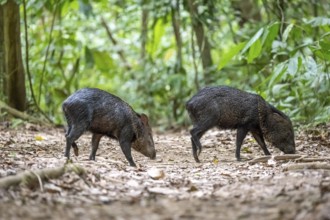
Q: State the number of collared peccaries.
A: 2